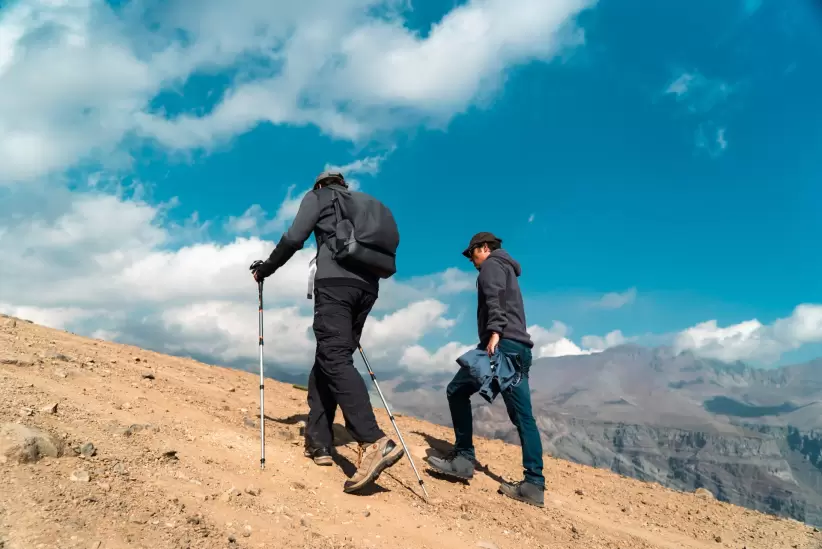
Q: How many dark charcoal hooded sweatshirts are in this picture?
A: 1